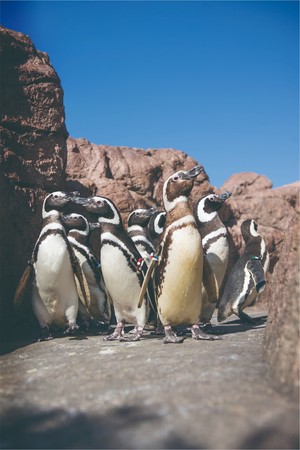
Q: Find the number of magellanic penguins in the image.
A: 8